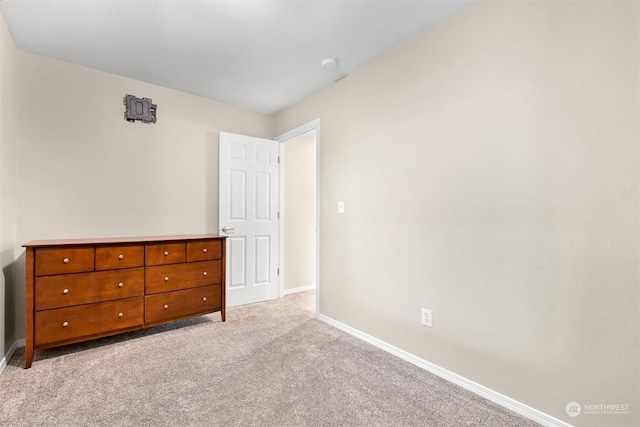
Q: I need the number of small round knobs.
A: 12